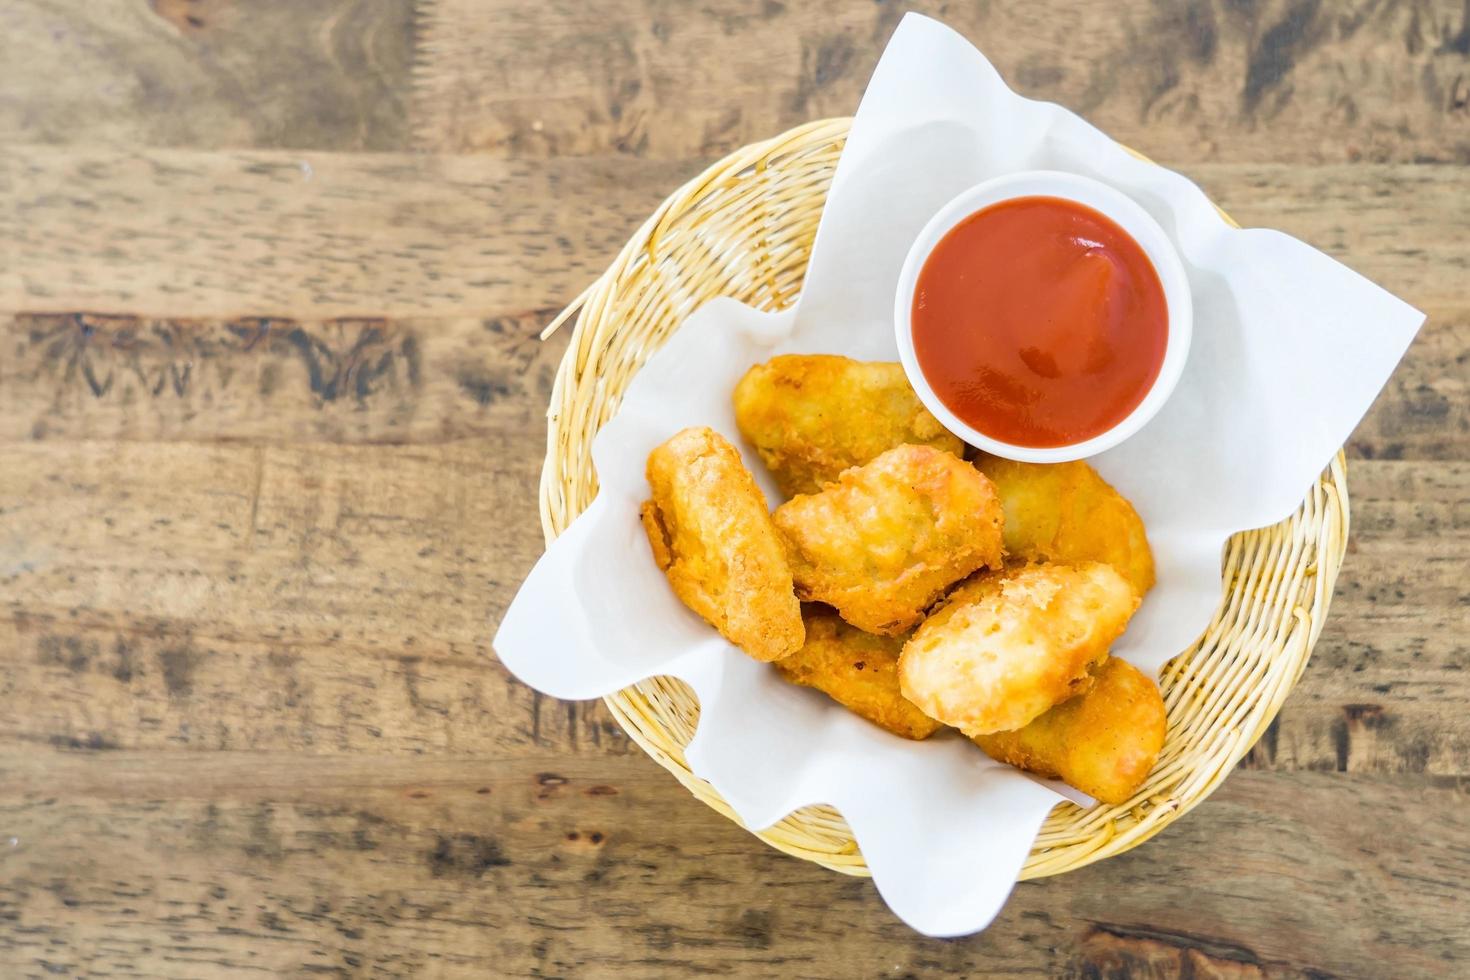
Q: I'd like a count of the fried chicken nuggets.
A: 7